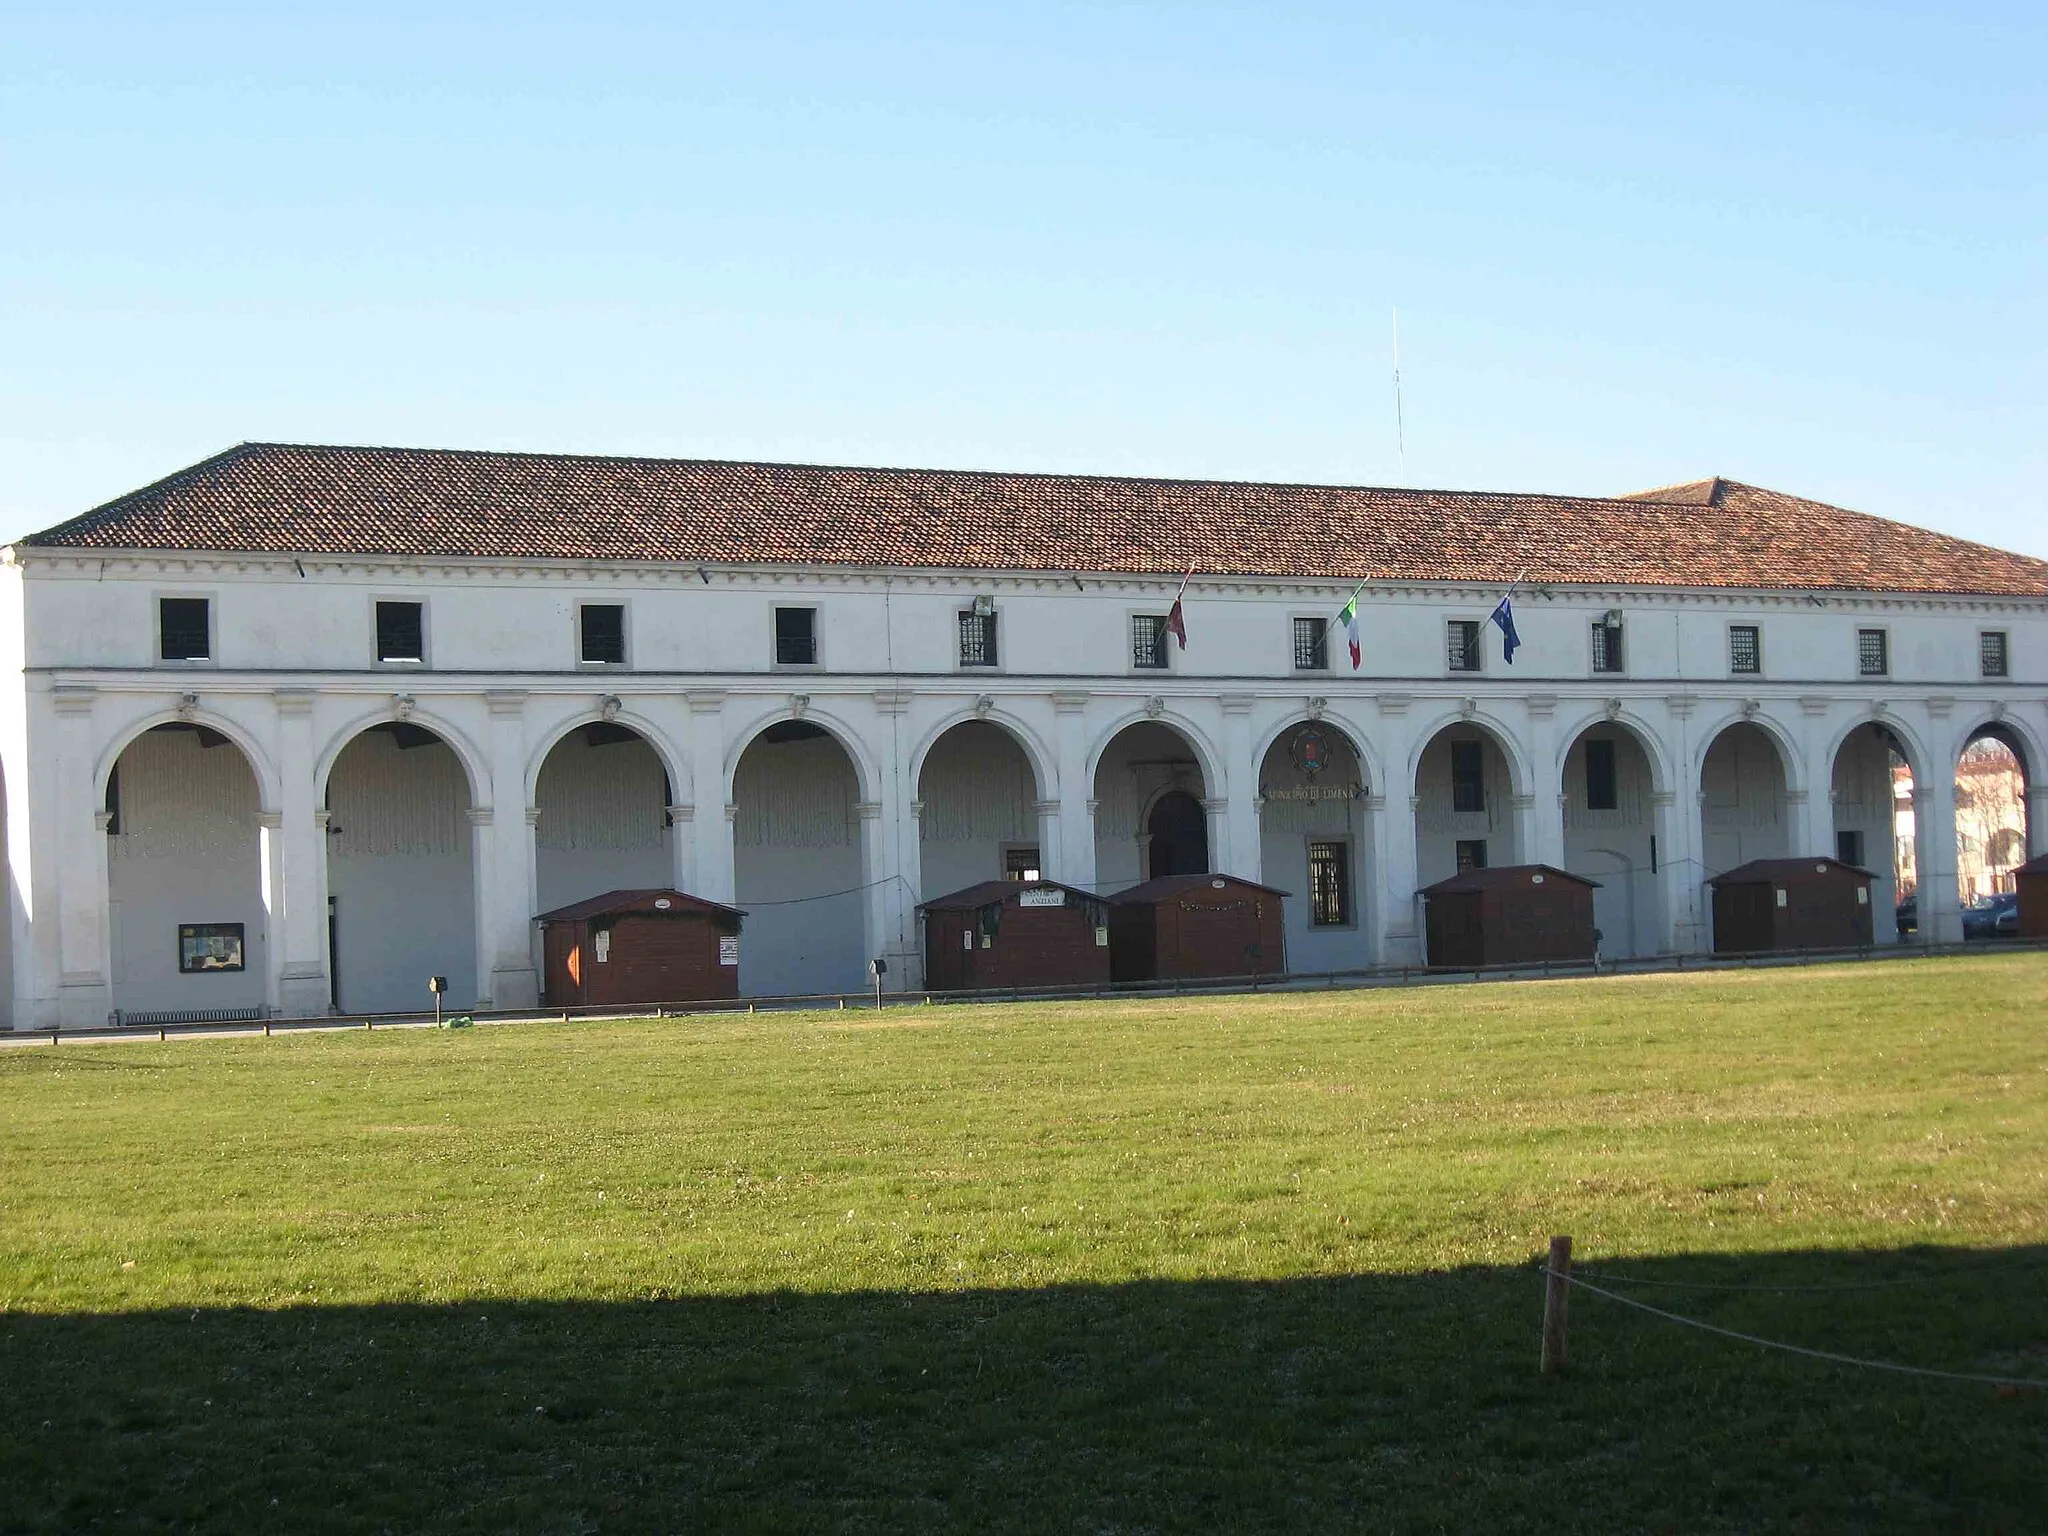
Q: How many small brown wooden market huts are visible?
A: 6